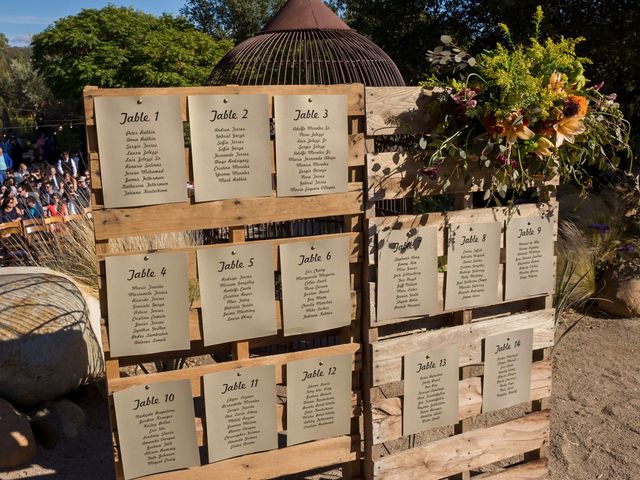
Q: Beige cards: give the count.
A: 14